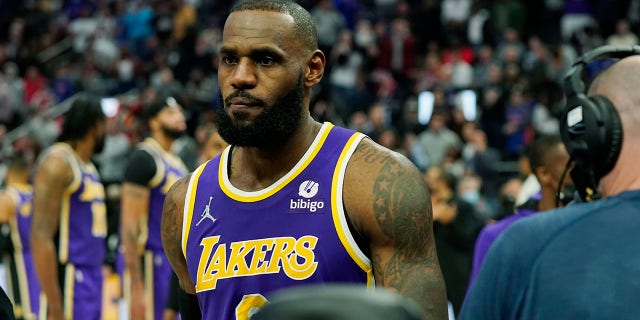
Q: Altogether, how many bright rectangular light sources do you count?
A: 2